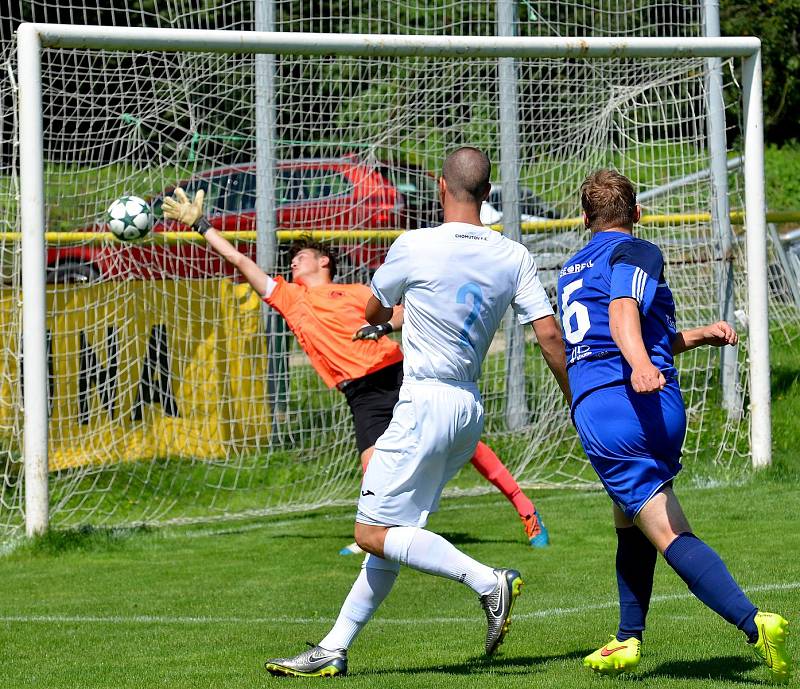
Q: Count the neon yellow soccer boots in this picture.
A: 2